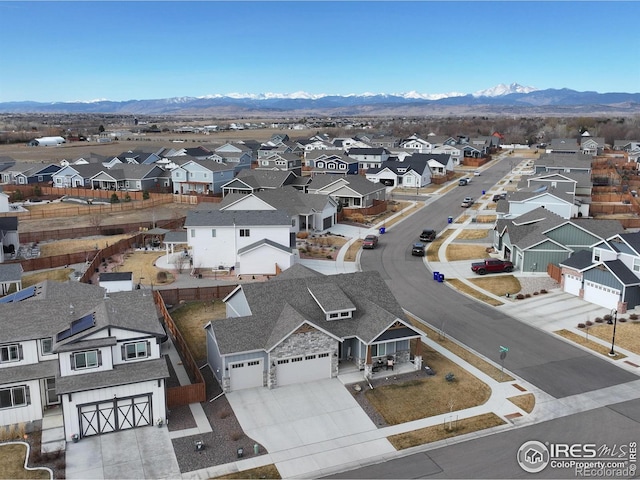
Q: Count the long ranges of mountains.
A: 1